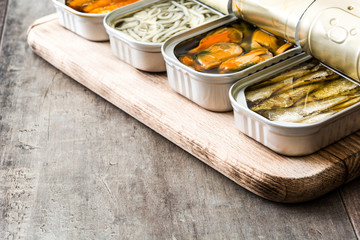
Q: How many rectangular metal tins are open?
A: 4